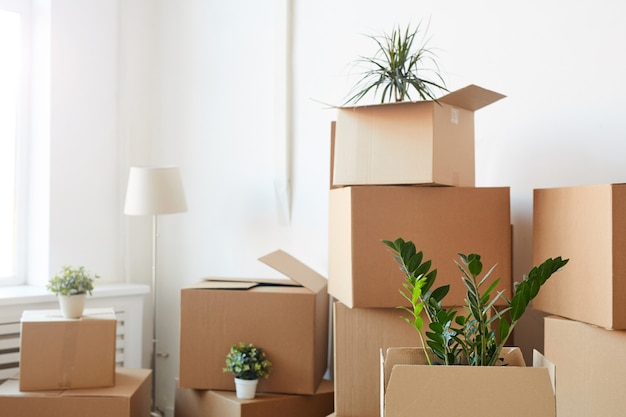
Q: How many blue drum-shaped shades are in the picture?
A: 0